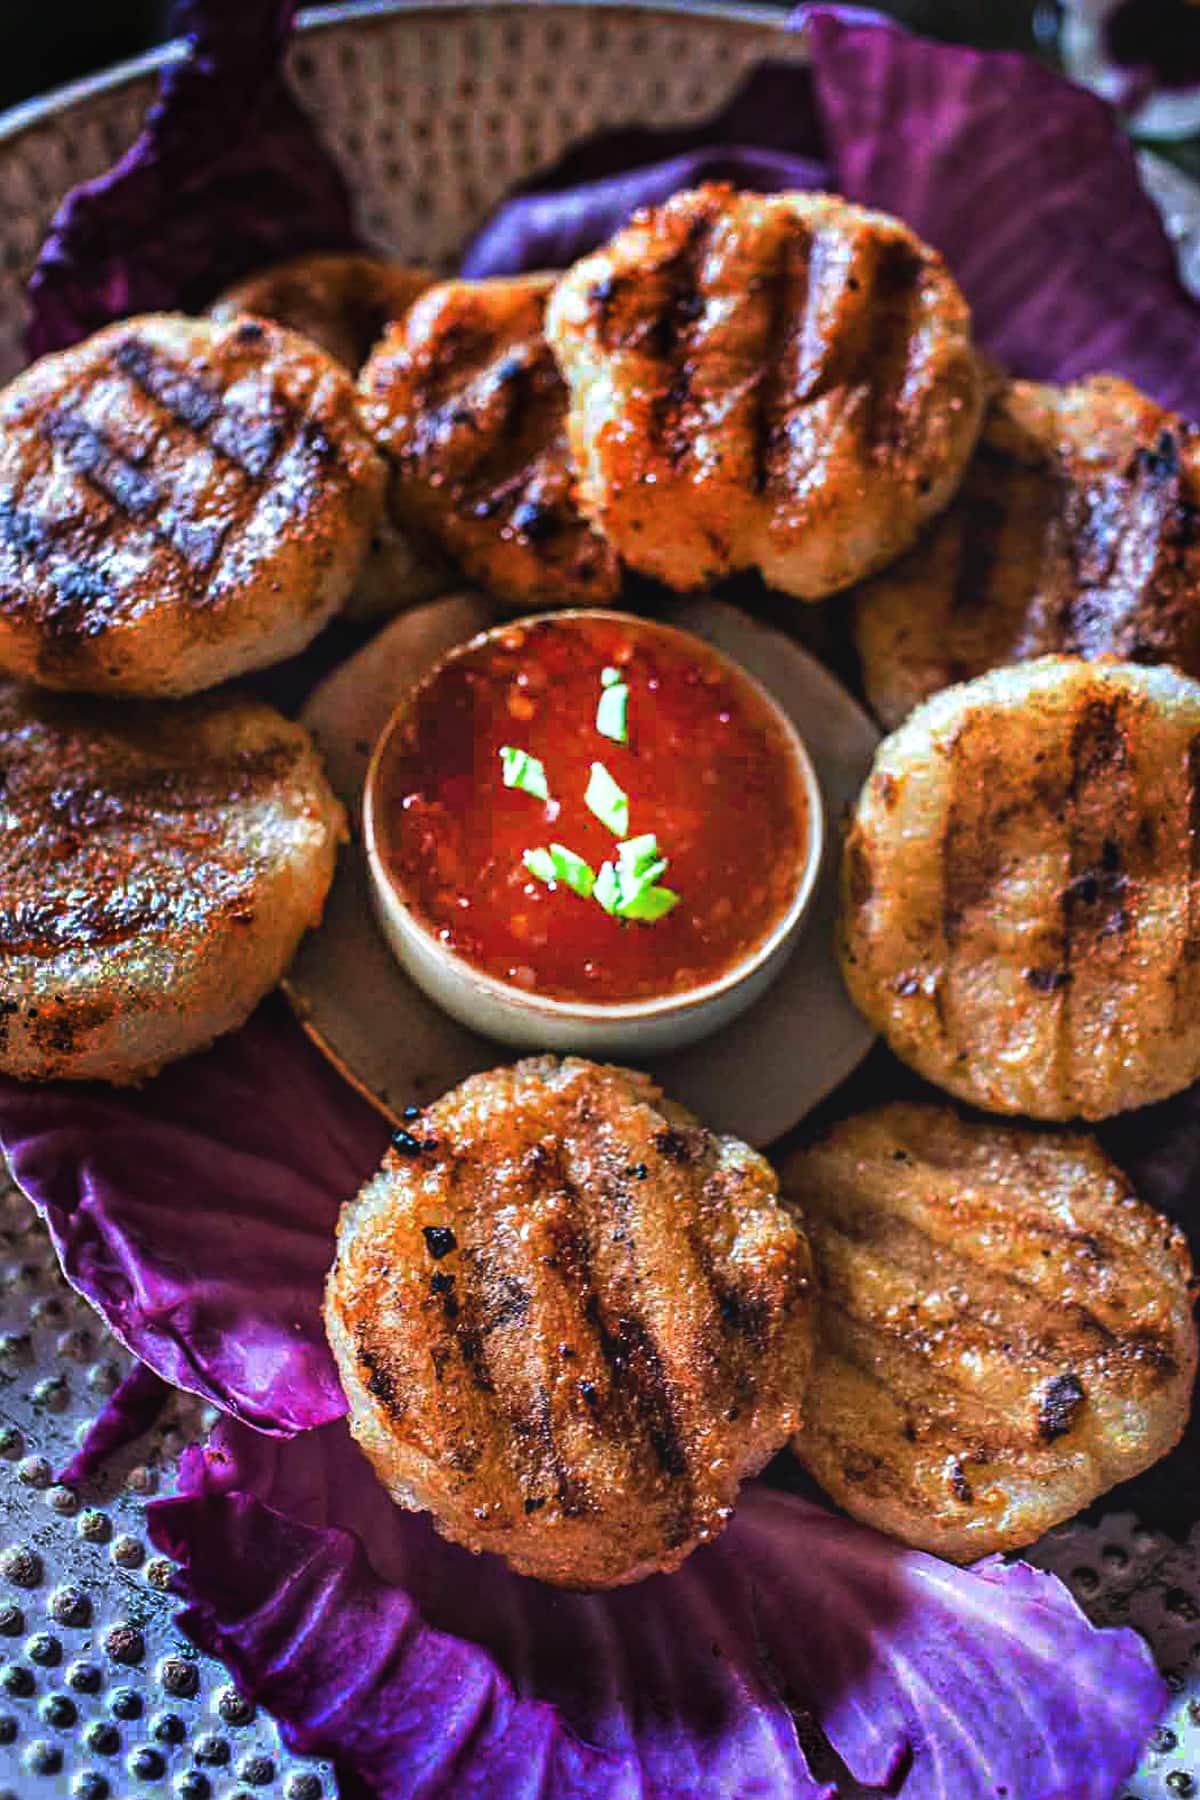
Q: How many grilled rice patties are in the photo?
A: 9